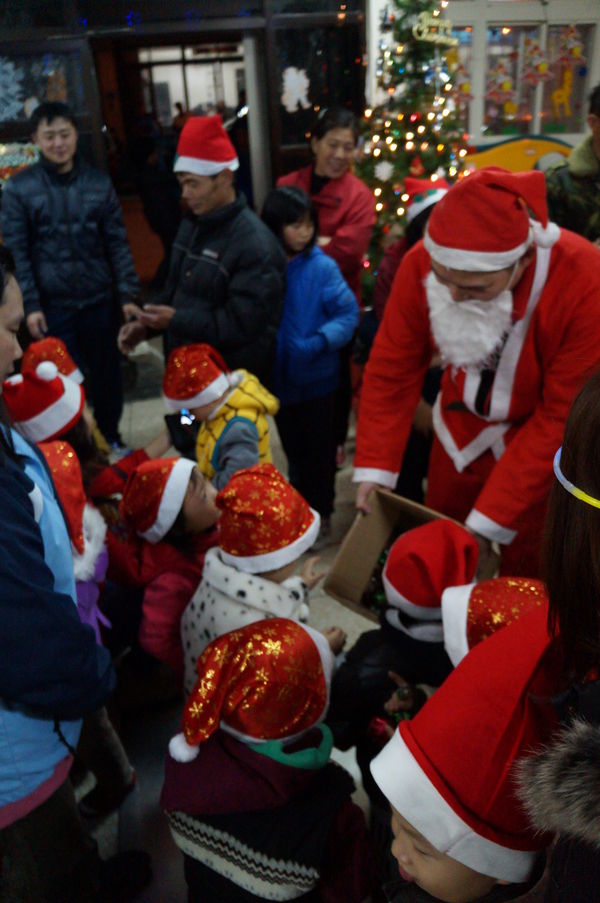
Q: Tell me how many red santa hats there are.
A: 13